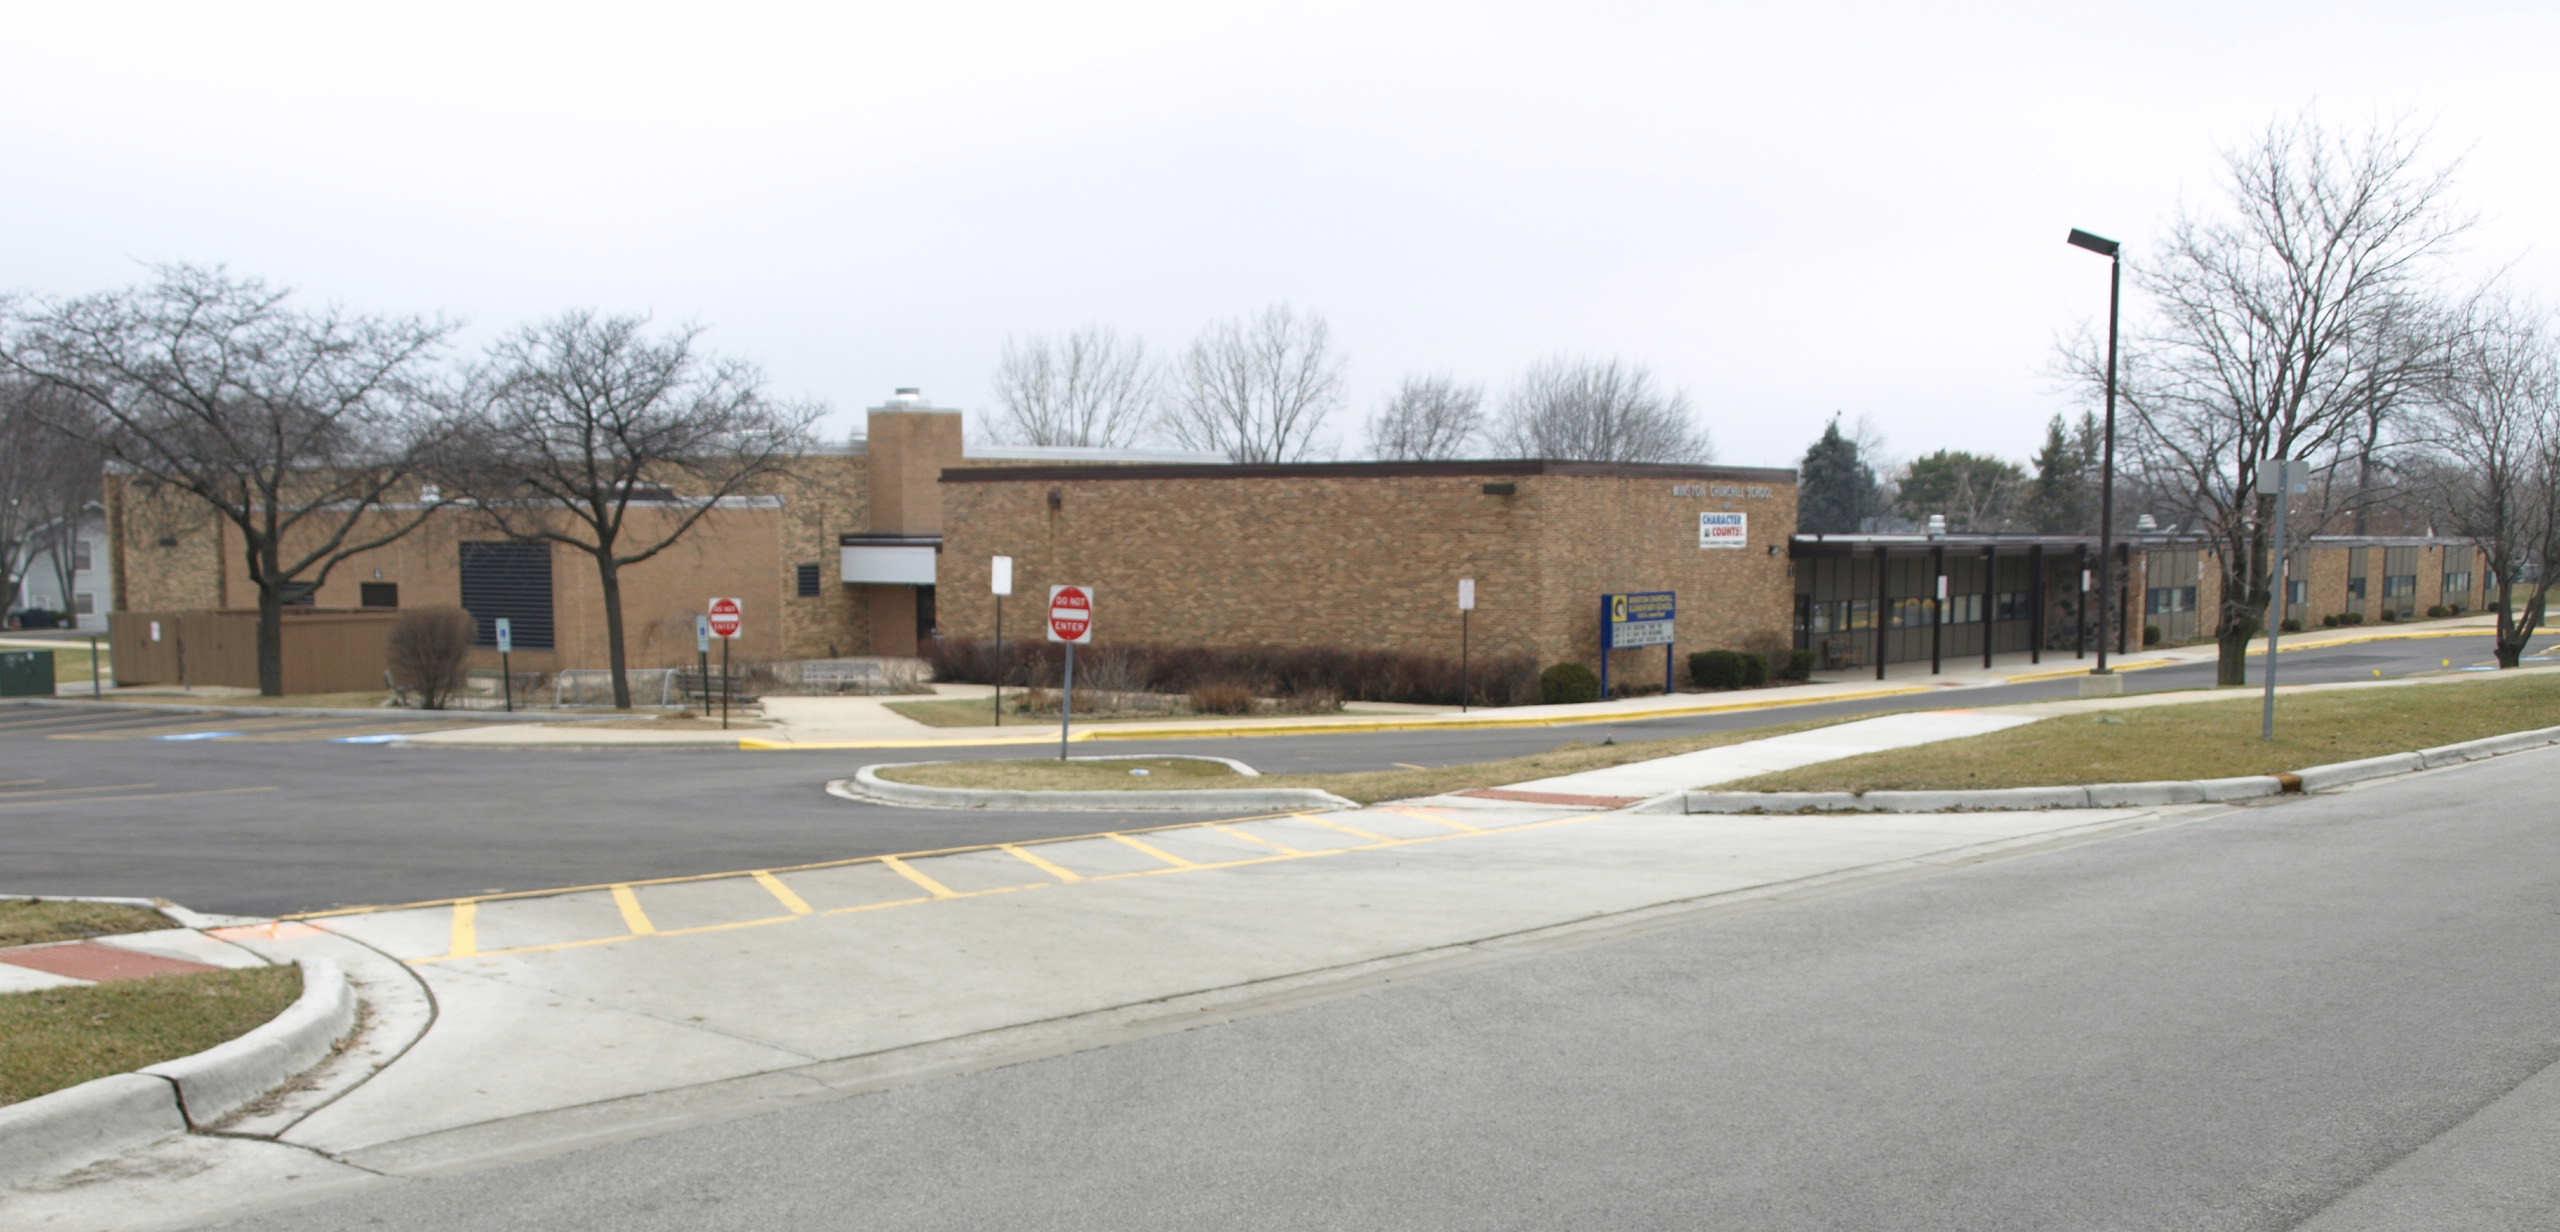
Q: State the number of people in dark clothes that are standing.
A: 0